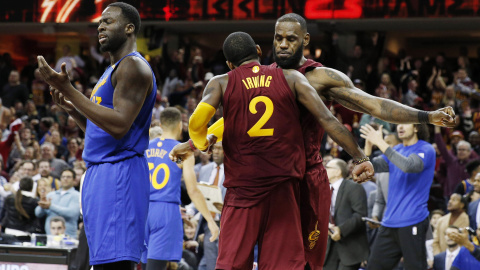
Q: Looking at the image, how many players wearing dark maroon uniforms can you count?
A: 2